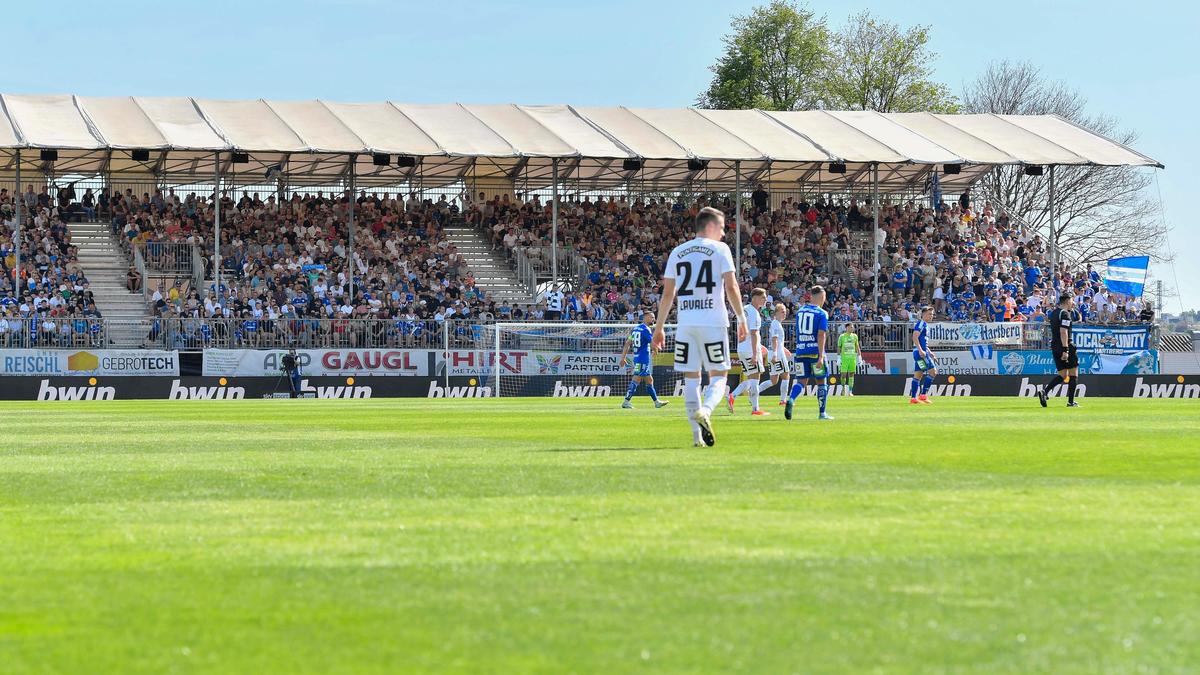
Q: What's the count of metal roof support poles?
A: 7